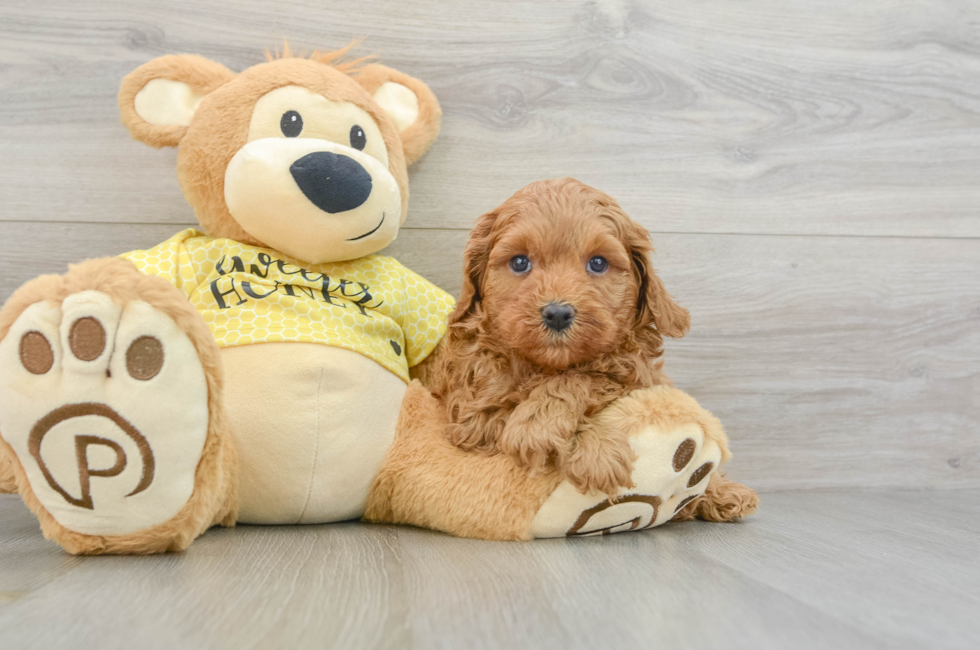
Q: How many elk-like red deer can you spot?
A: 0